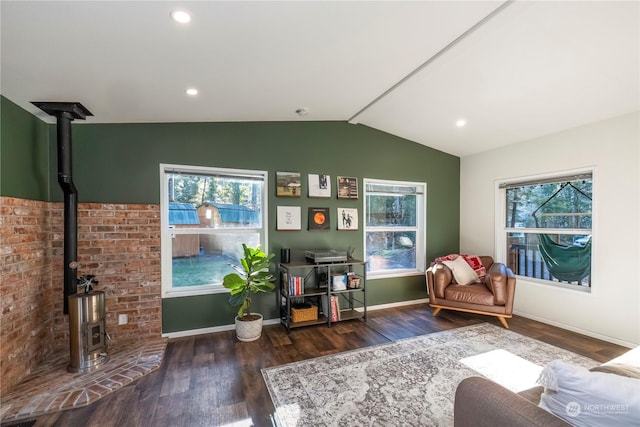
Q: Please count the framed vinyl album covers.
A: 6